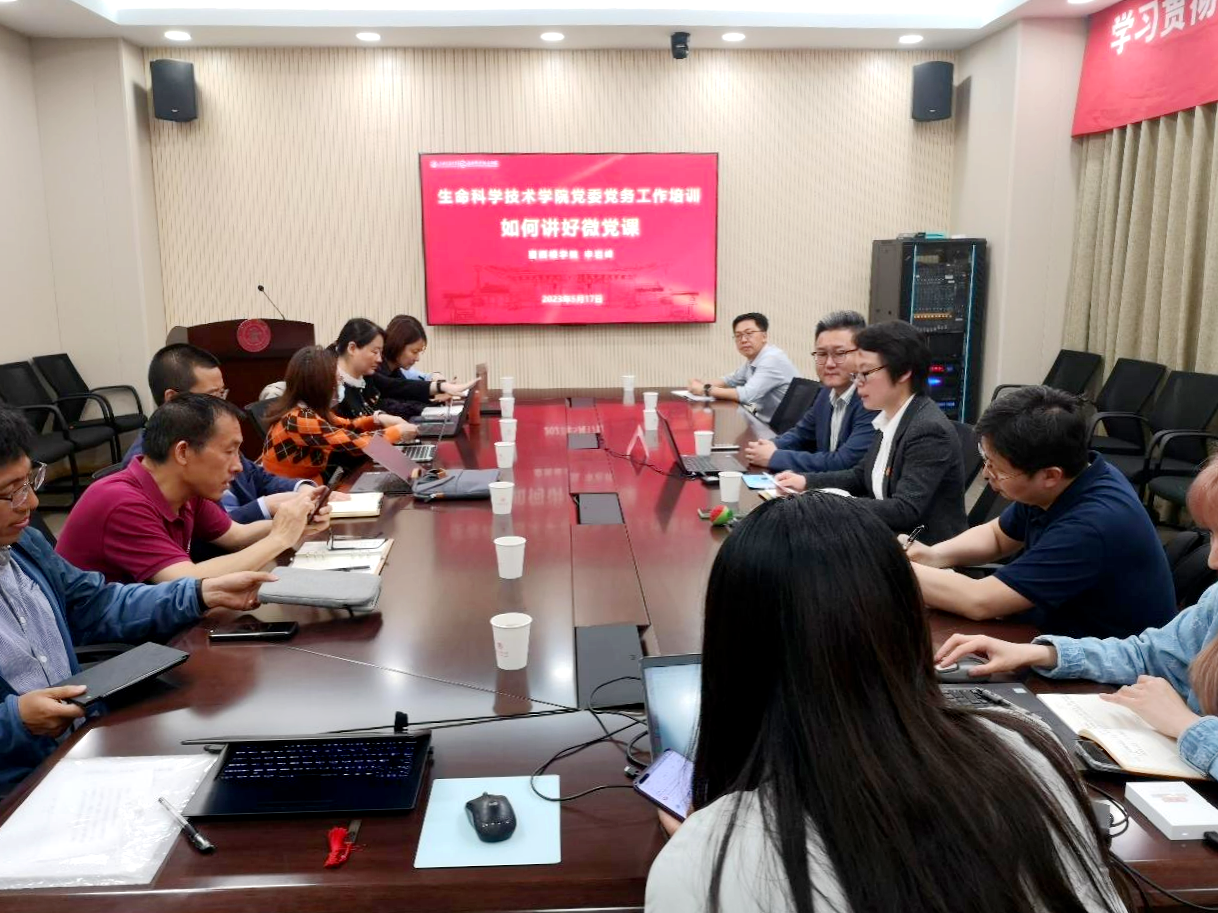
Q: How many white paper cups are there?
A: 12